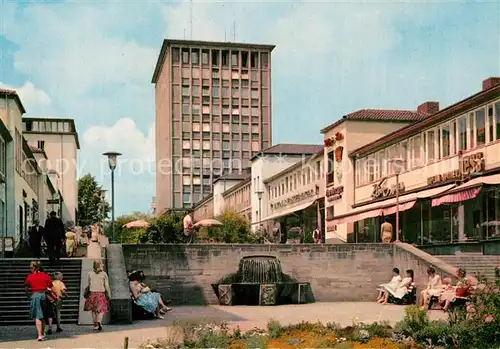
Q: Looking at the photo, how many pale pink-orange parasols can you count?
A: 2